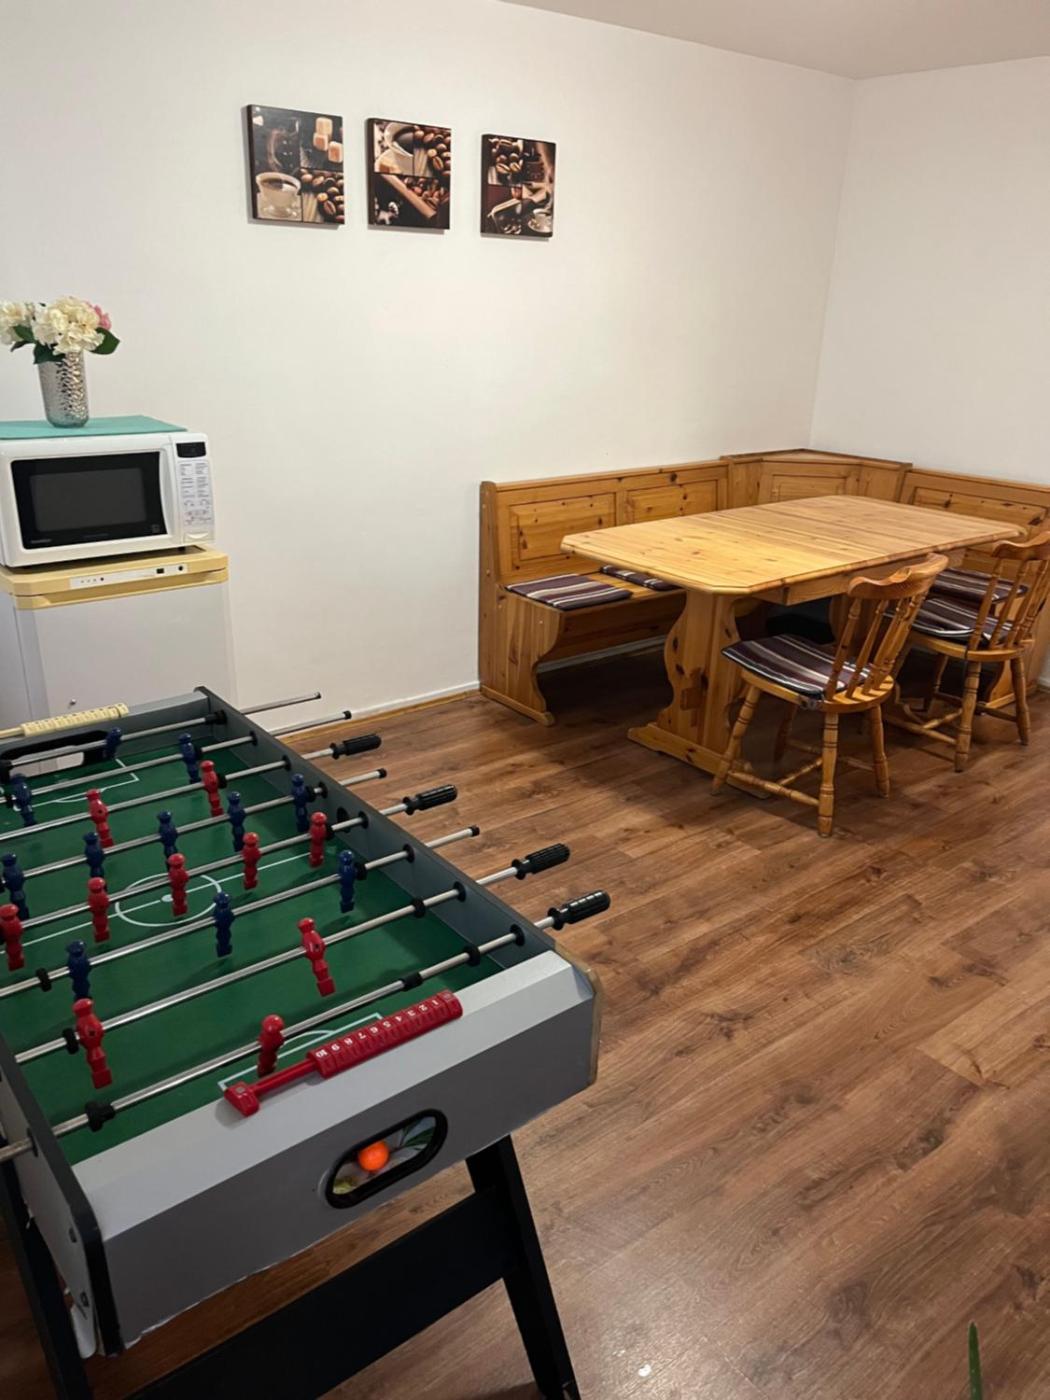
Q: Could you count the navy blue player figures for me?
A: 11